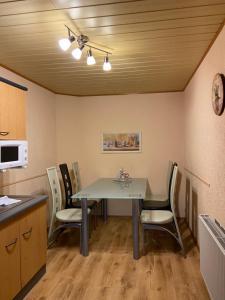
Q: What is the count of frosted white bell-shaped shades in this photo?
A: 4